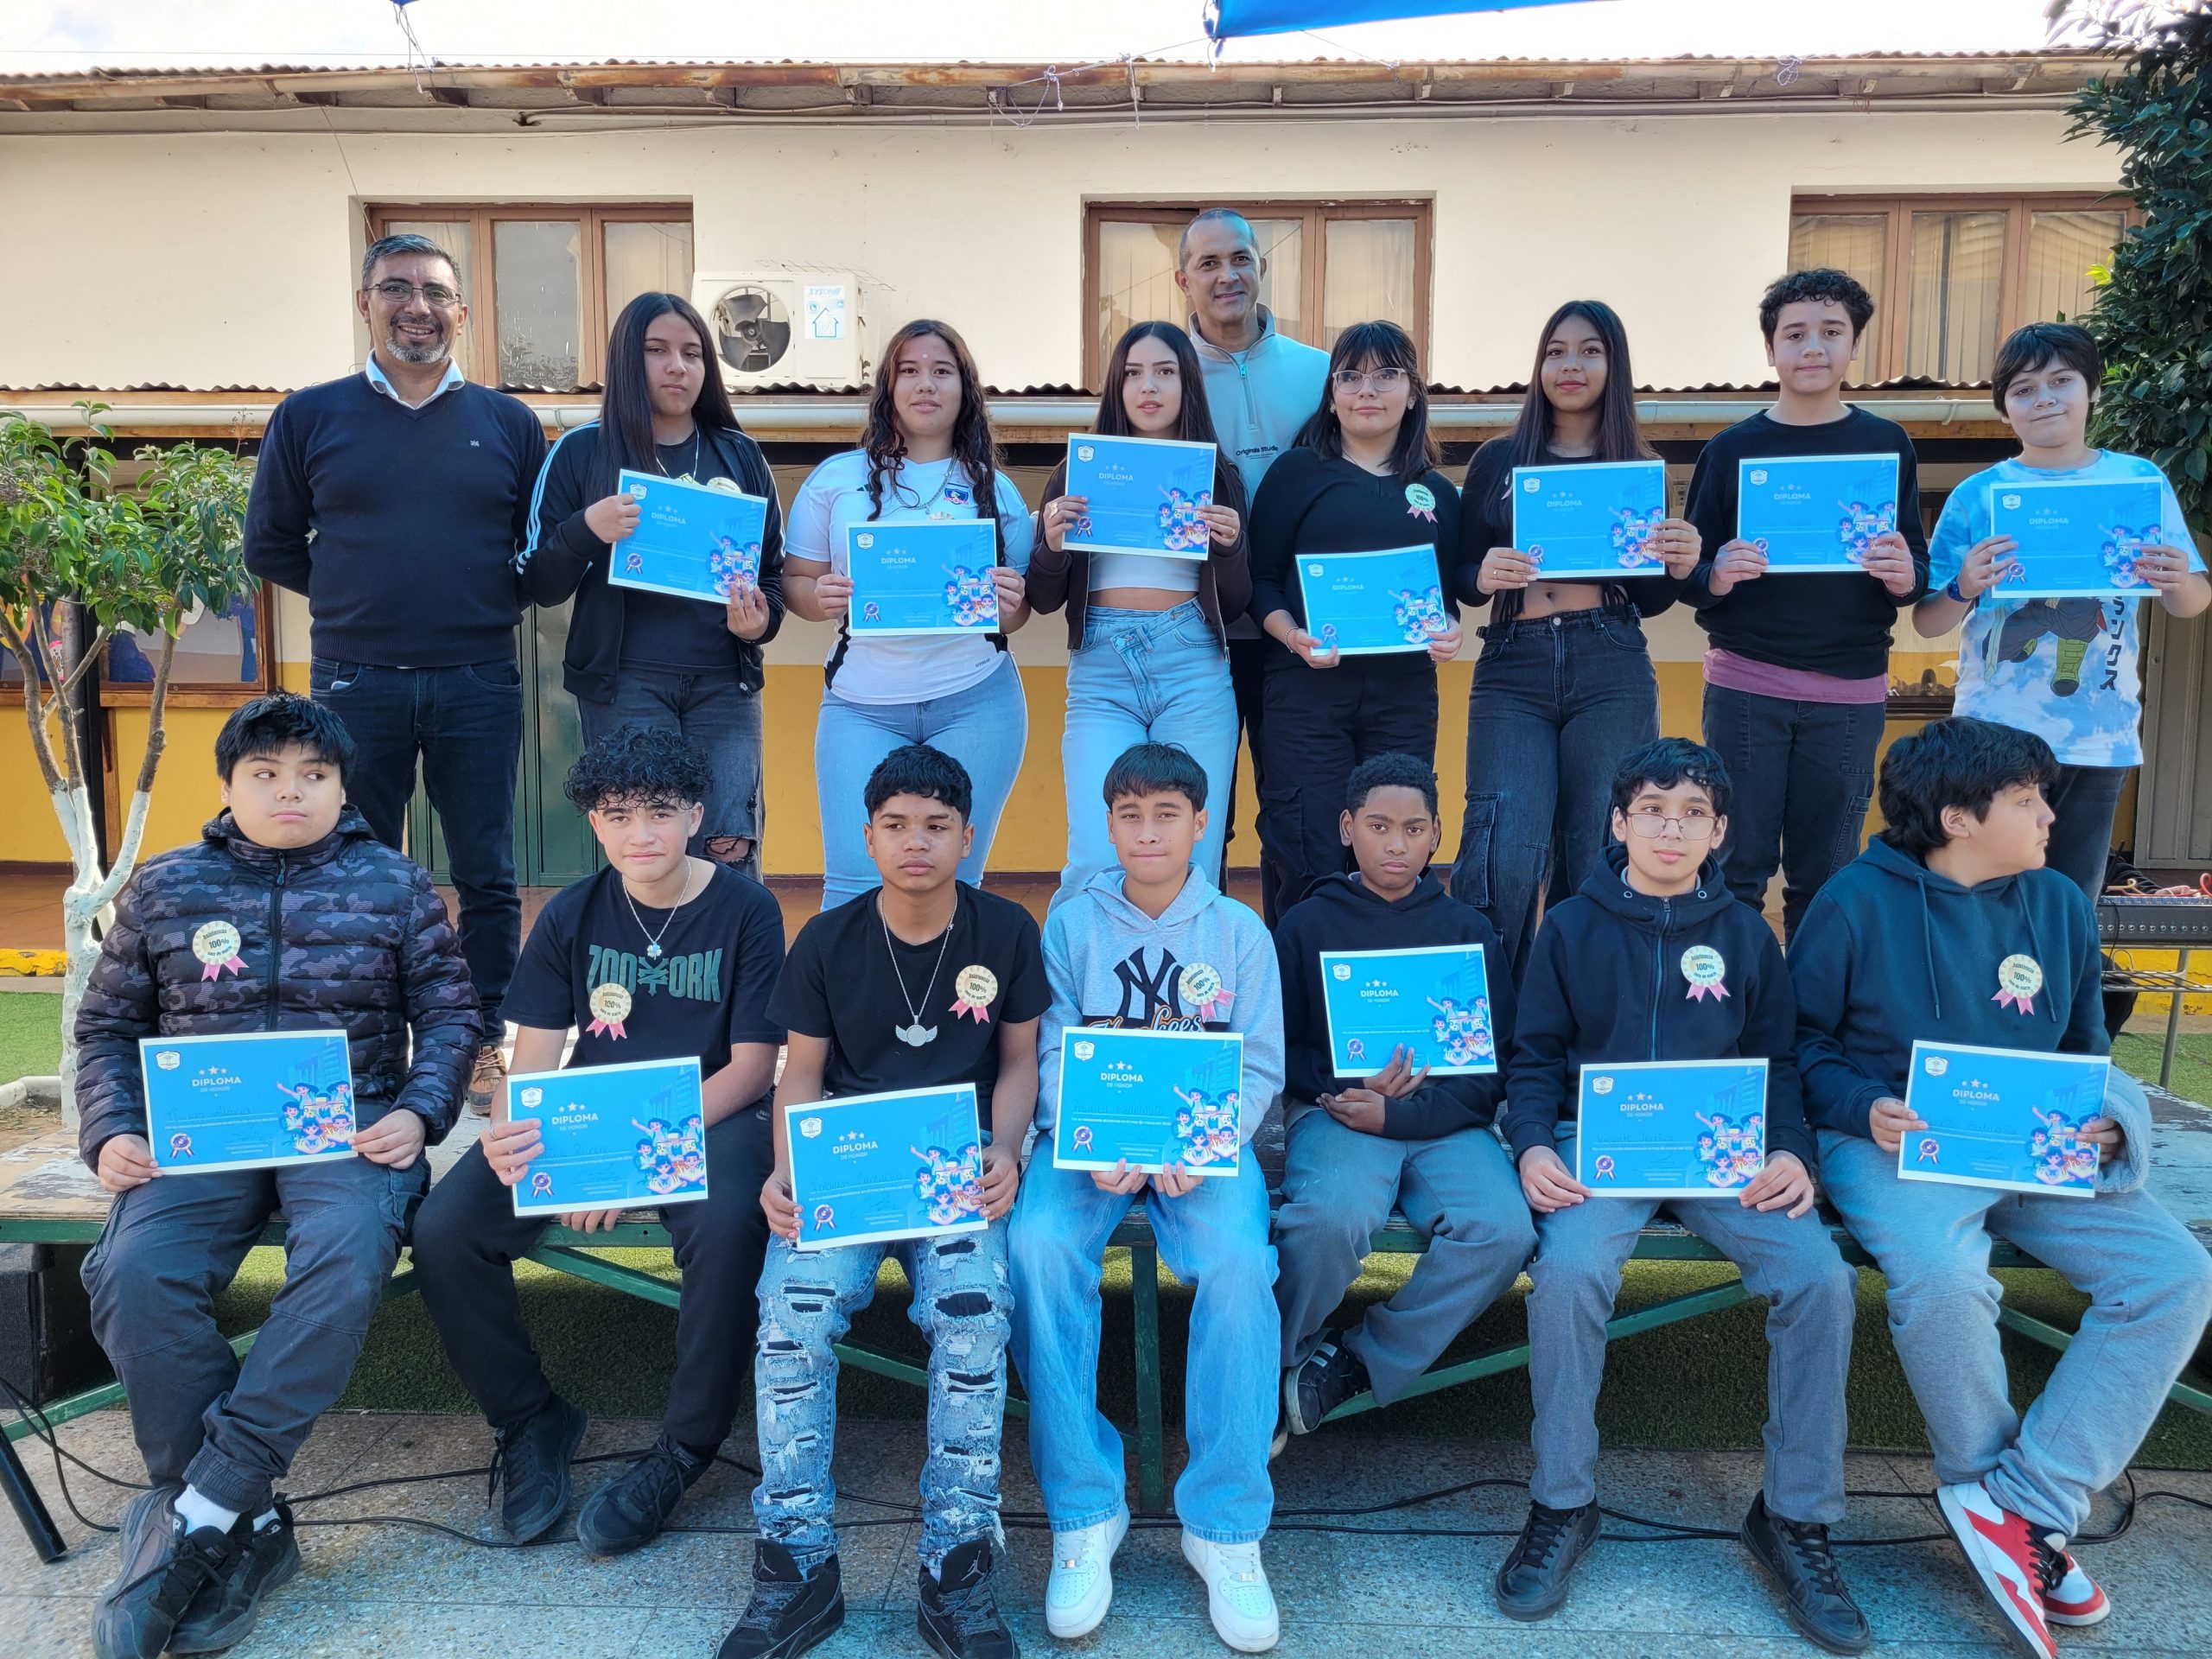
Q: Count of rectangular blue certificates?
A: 14